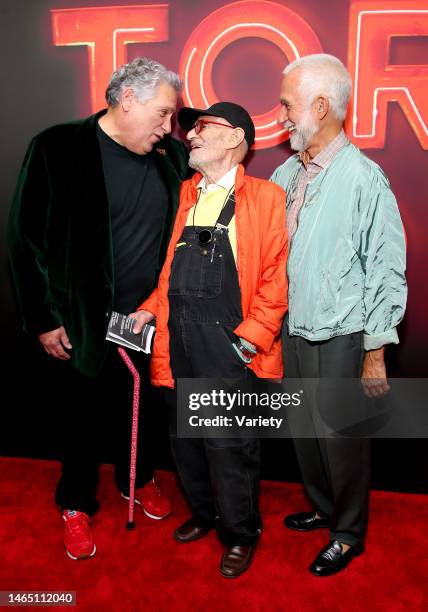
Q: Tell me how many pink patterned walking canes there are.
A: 1